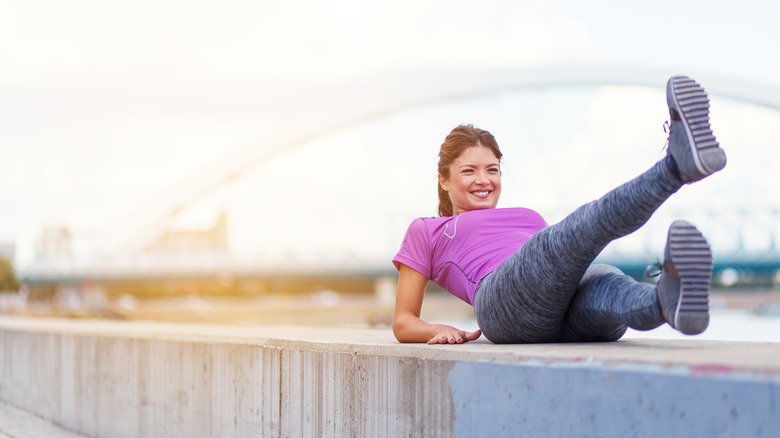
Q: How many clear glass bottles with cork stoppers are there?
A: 0